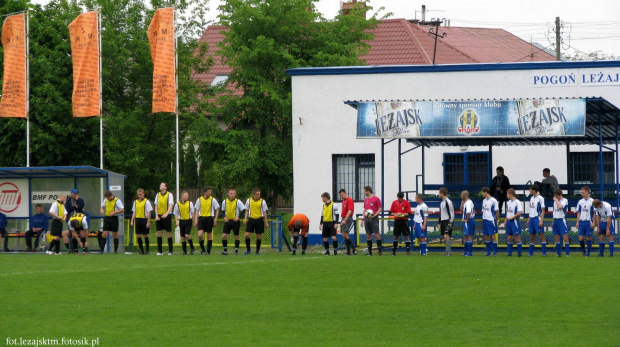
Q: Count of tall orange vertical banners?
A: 3